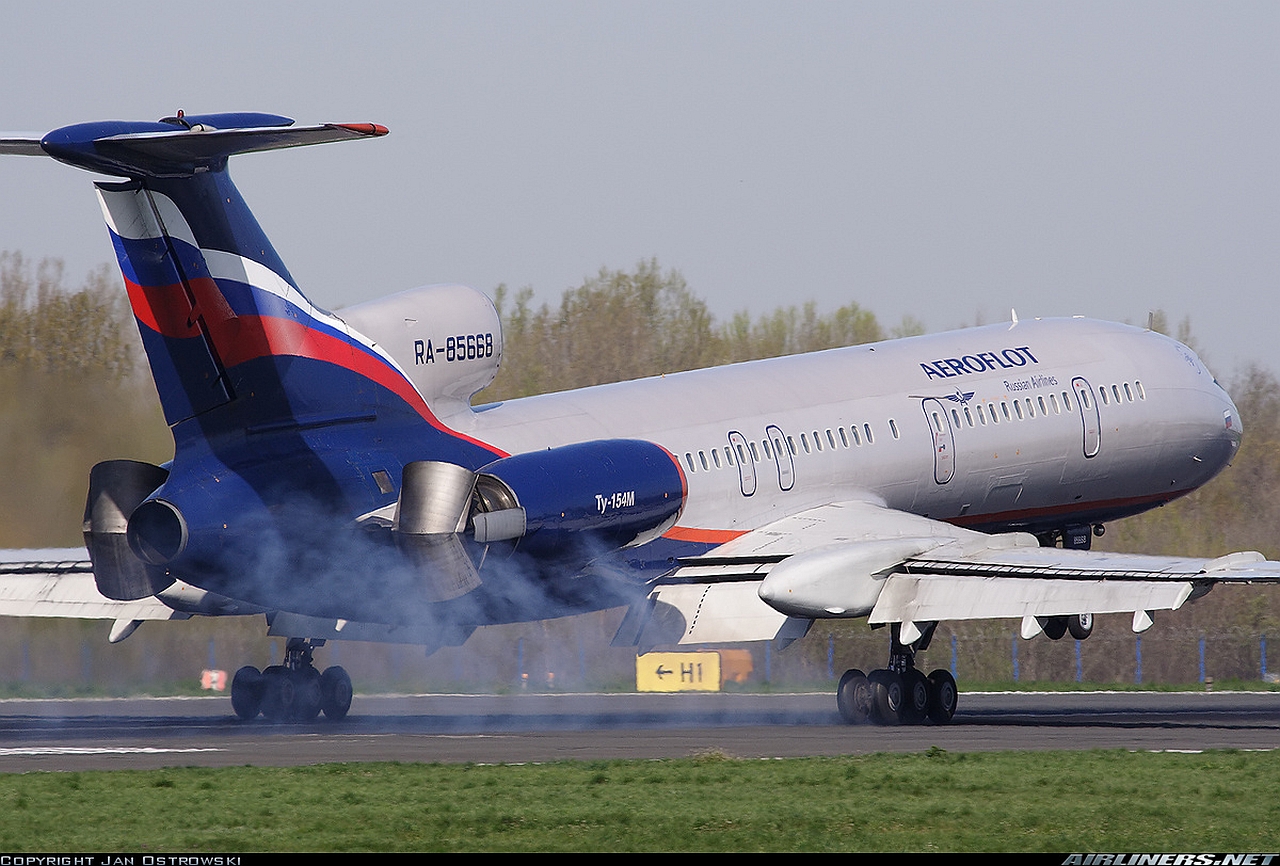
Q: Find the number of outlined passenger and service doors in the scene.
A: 4